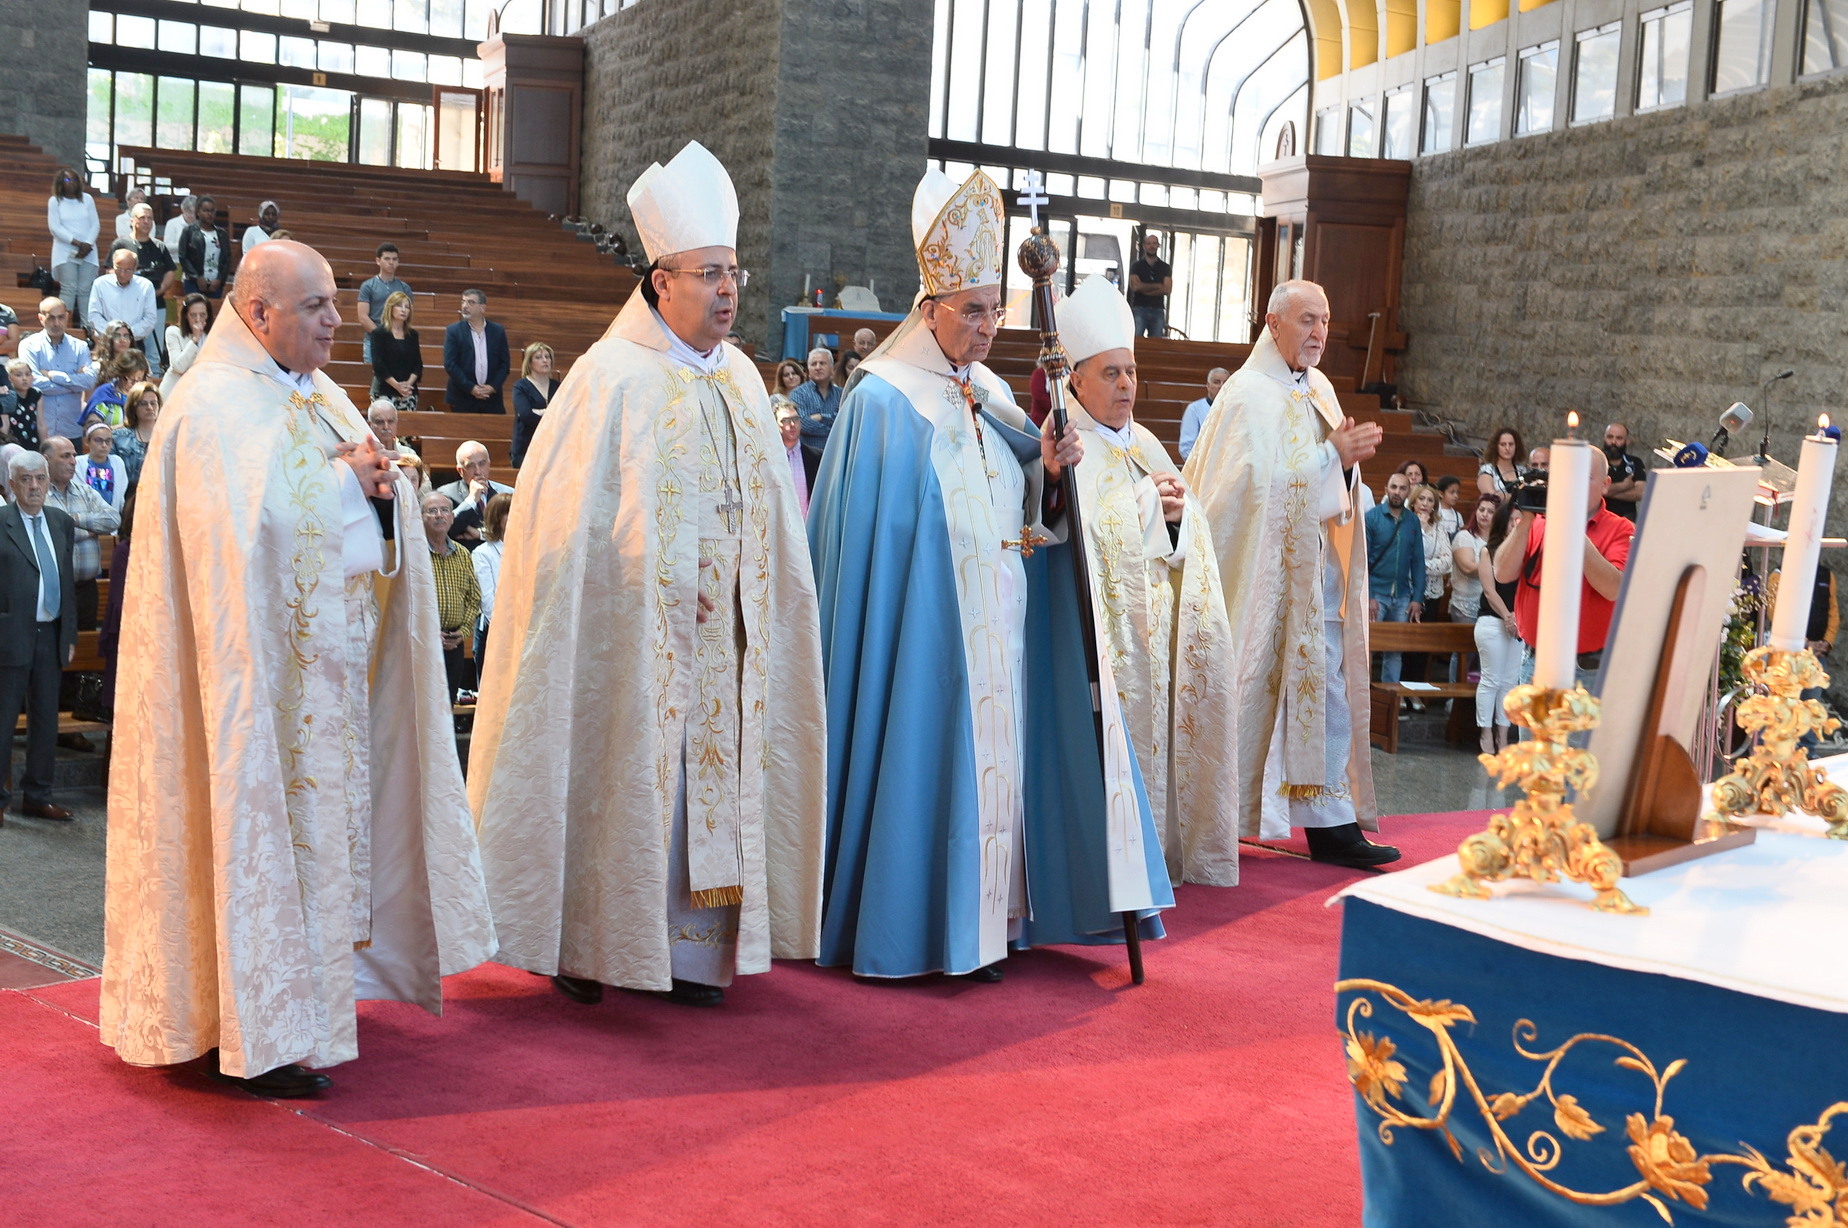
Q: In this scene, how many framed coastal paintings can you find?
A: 0